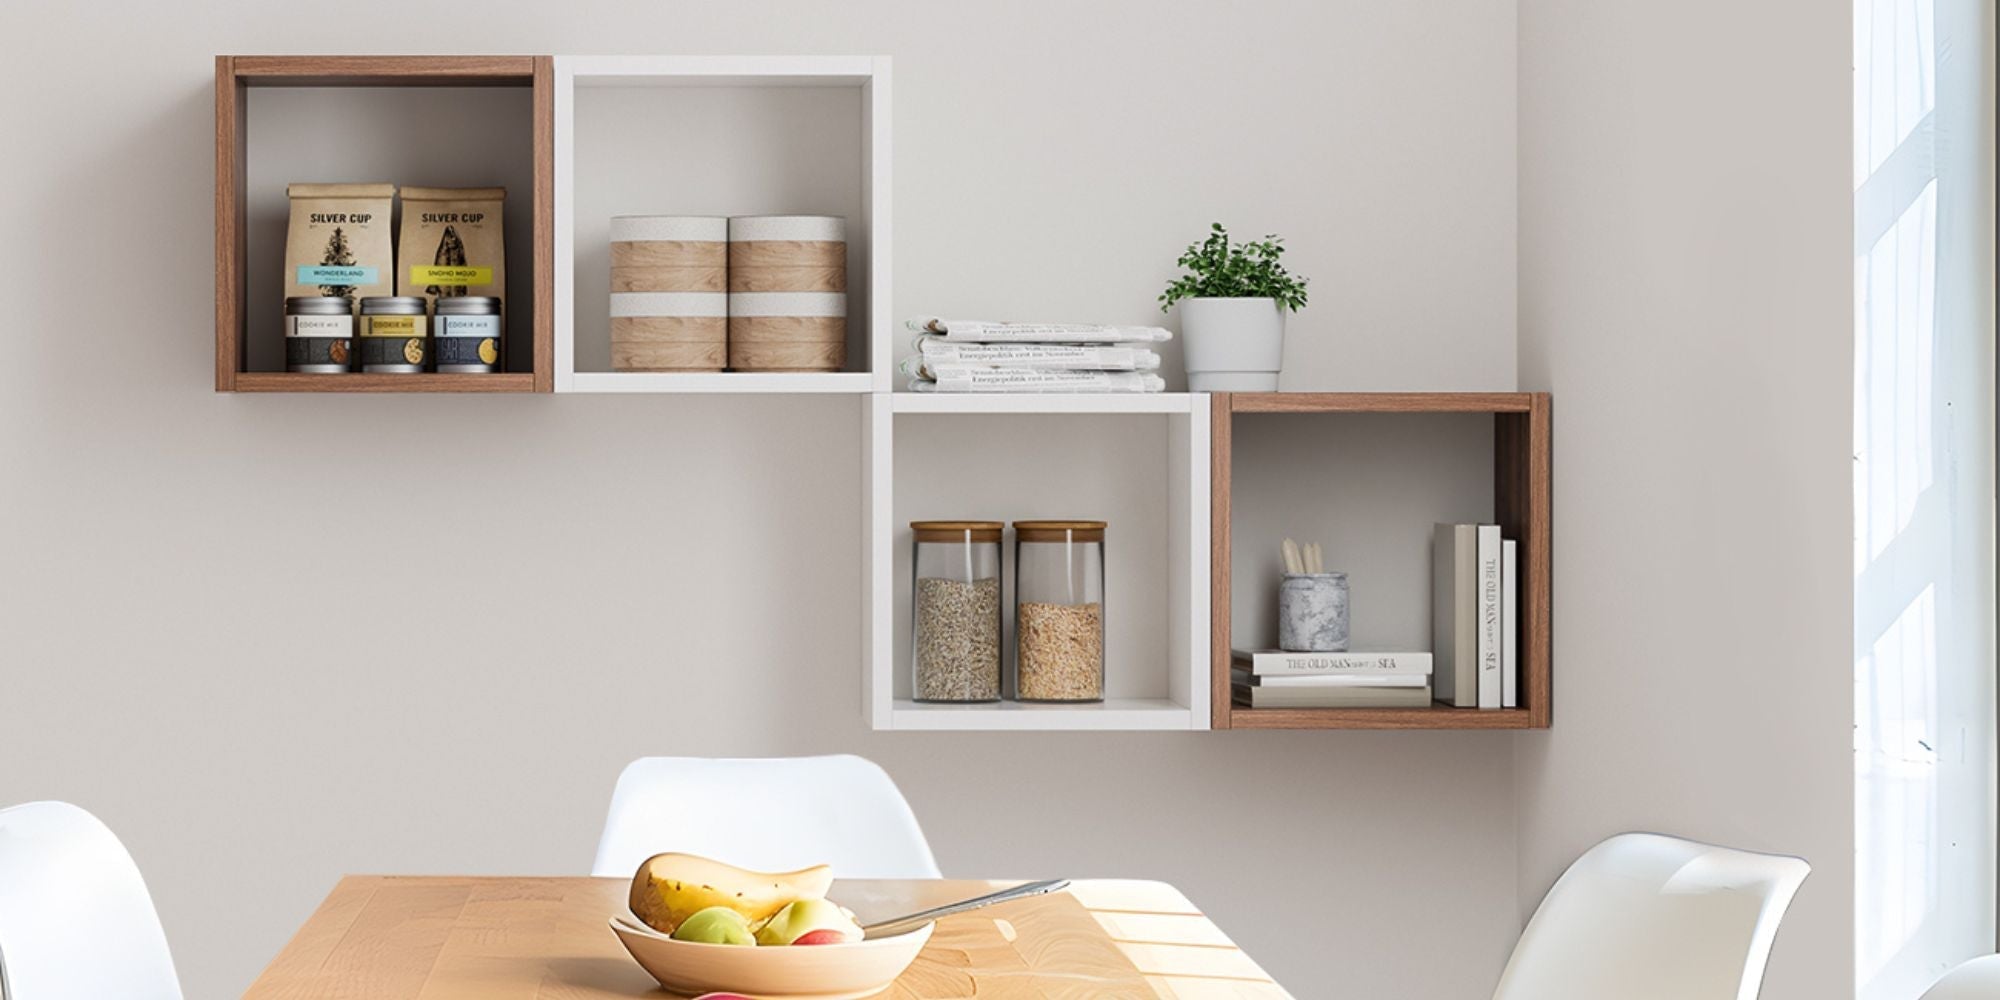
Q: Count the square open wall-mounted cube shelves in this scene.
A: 4